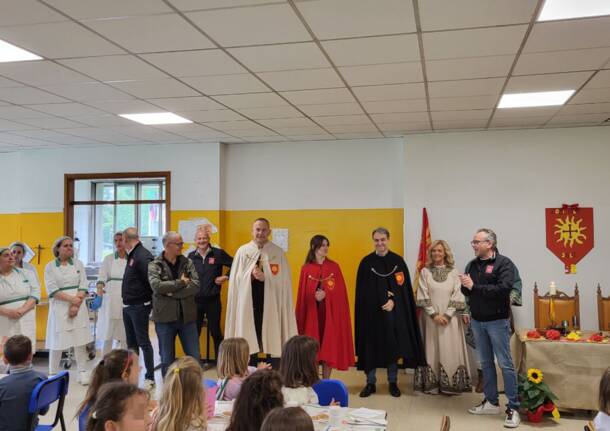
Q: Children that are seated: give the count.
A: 9